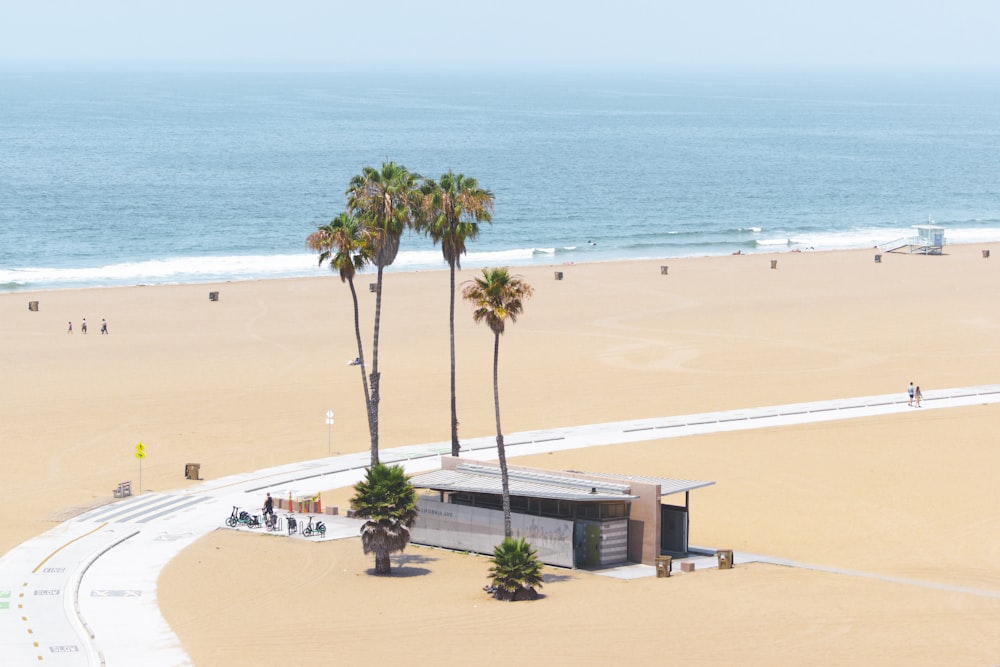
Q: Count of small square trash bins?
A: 11